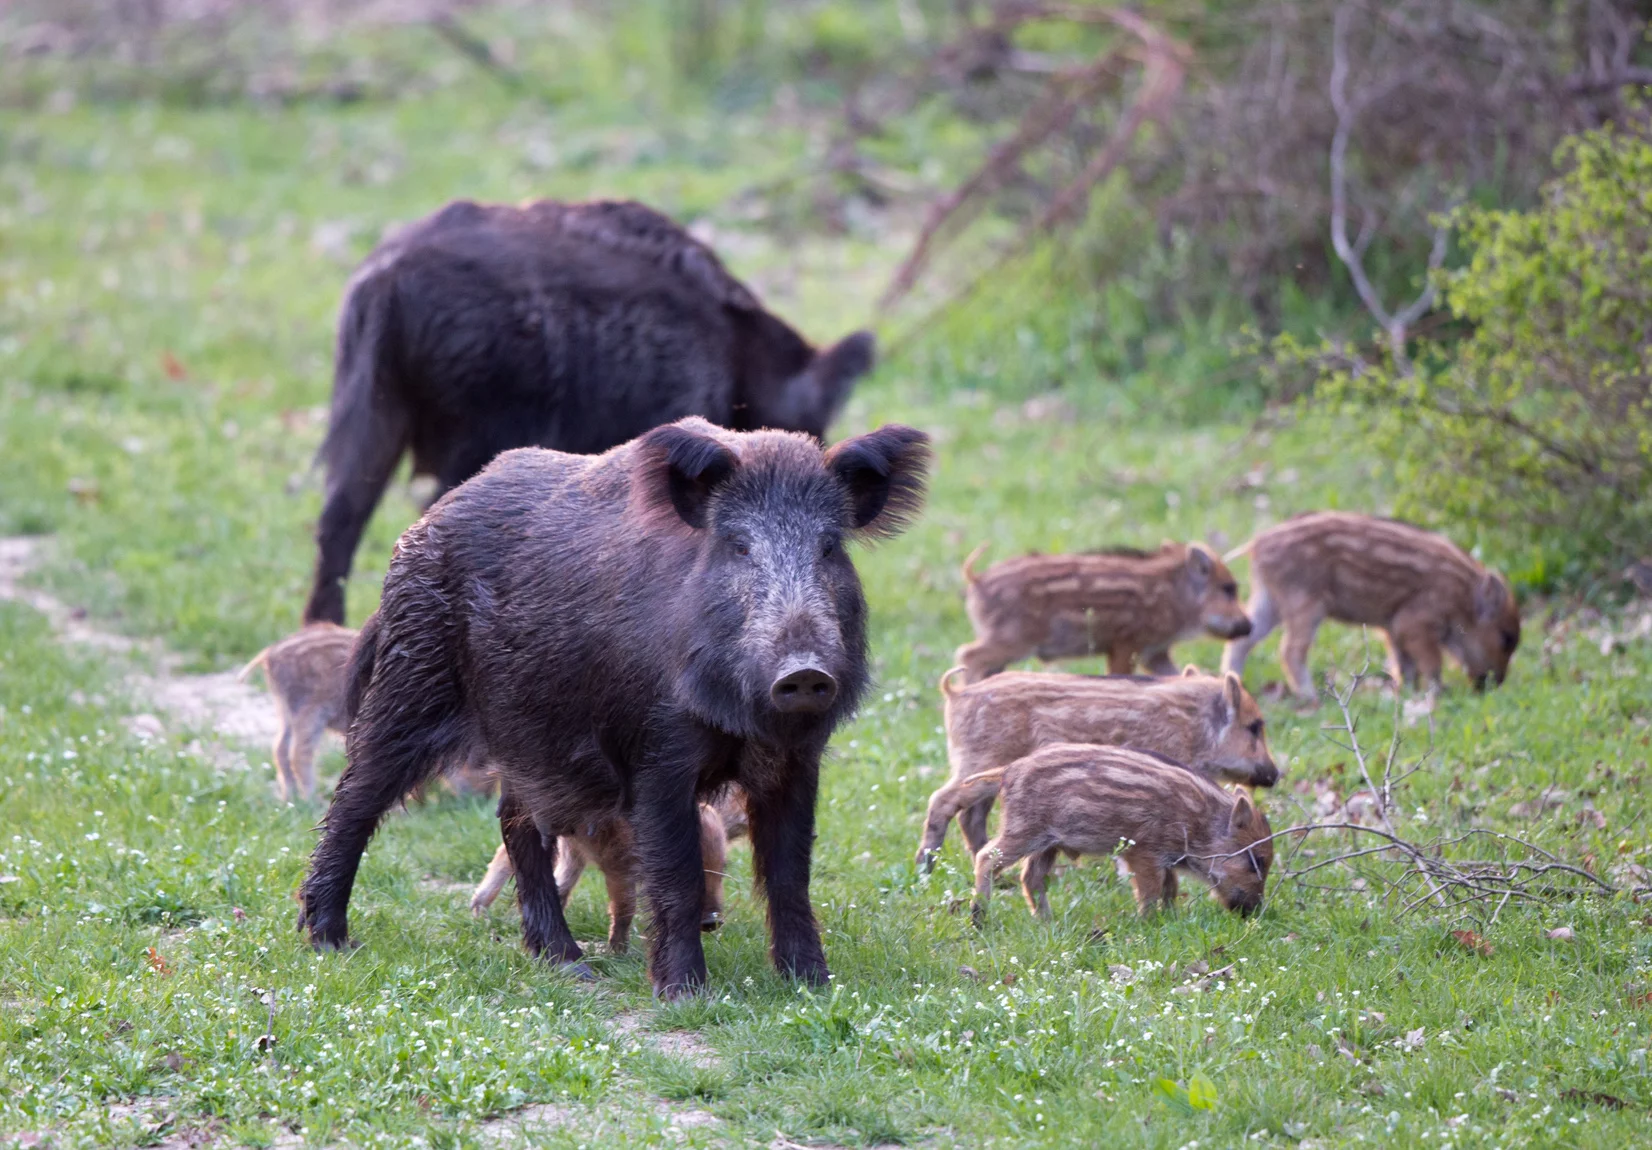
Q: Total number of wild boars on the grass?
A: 8